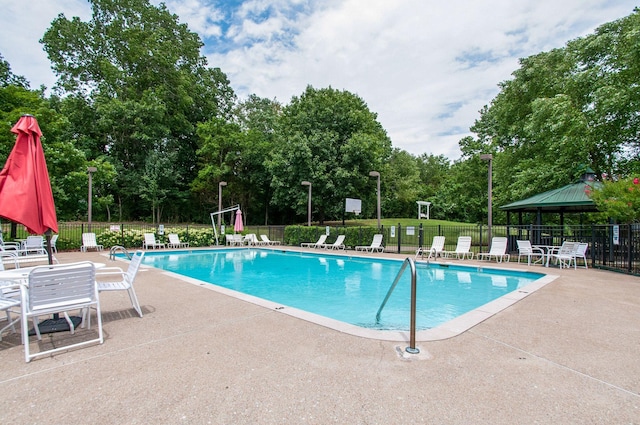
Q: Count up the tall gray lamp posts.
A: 5